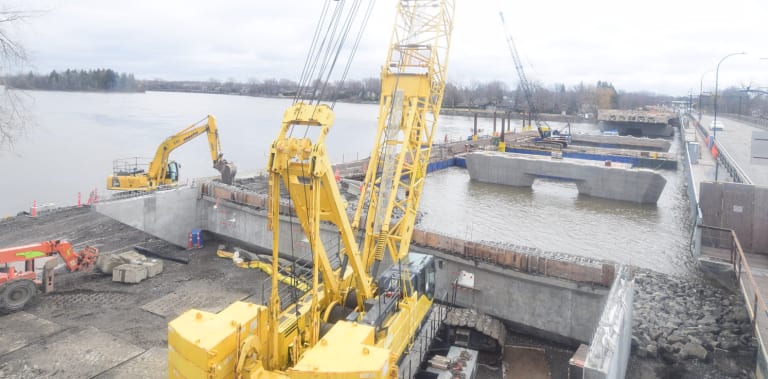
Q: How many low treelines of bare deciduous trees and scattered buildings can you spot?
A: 1